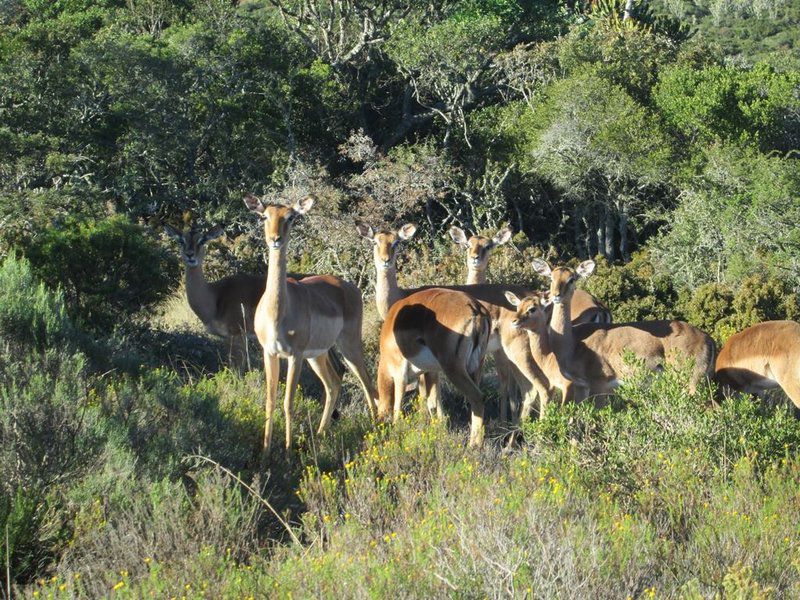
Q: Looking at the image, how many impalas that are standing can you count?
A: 8